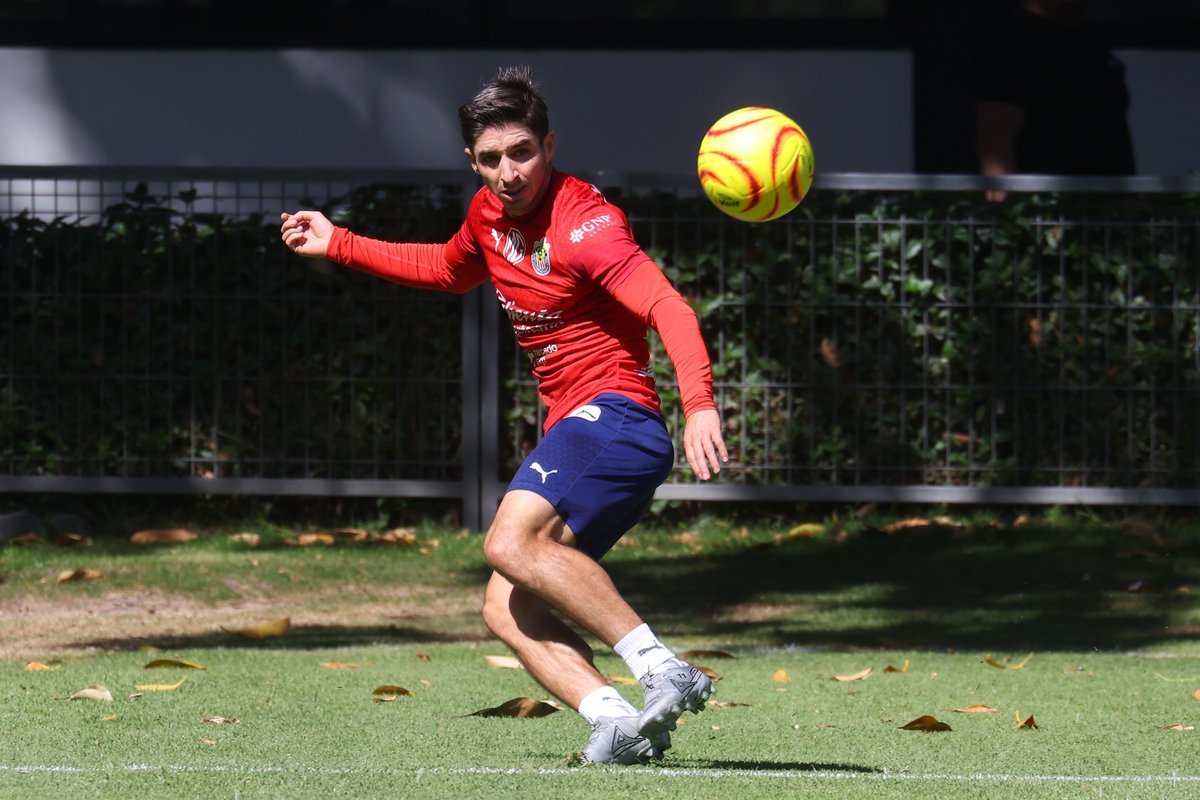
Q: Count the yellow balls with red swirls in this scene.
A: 1